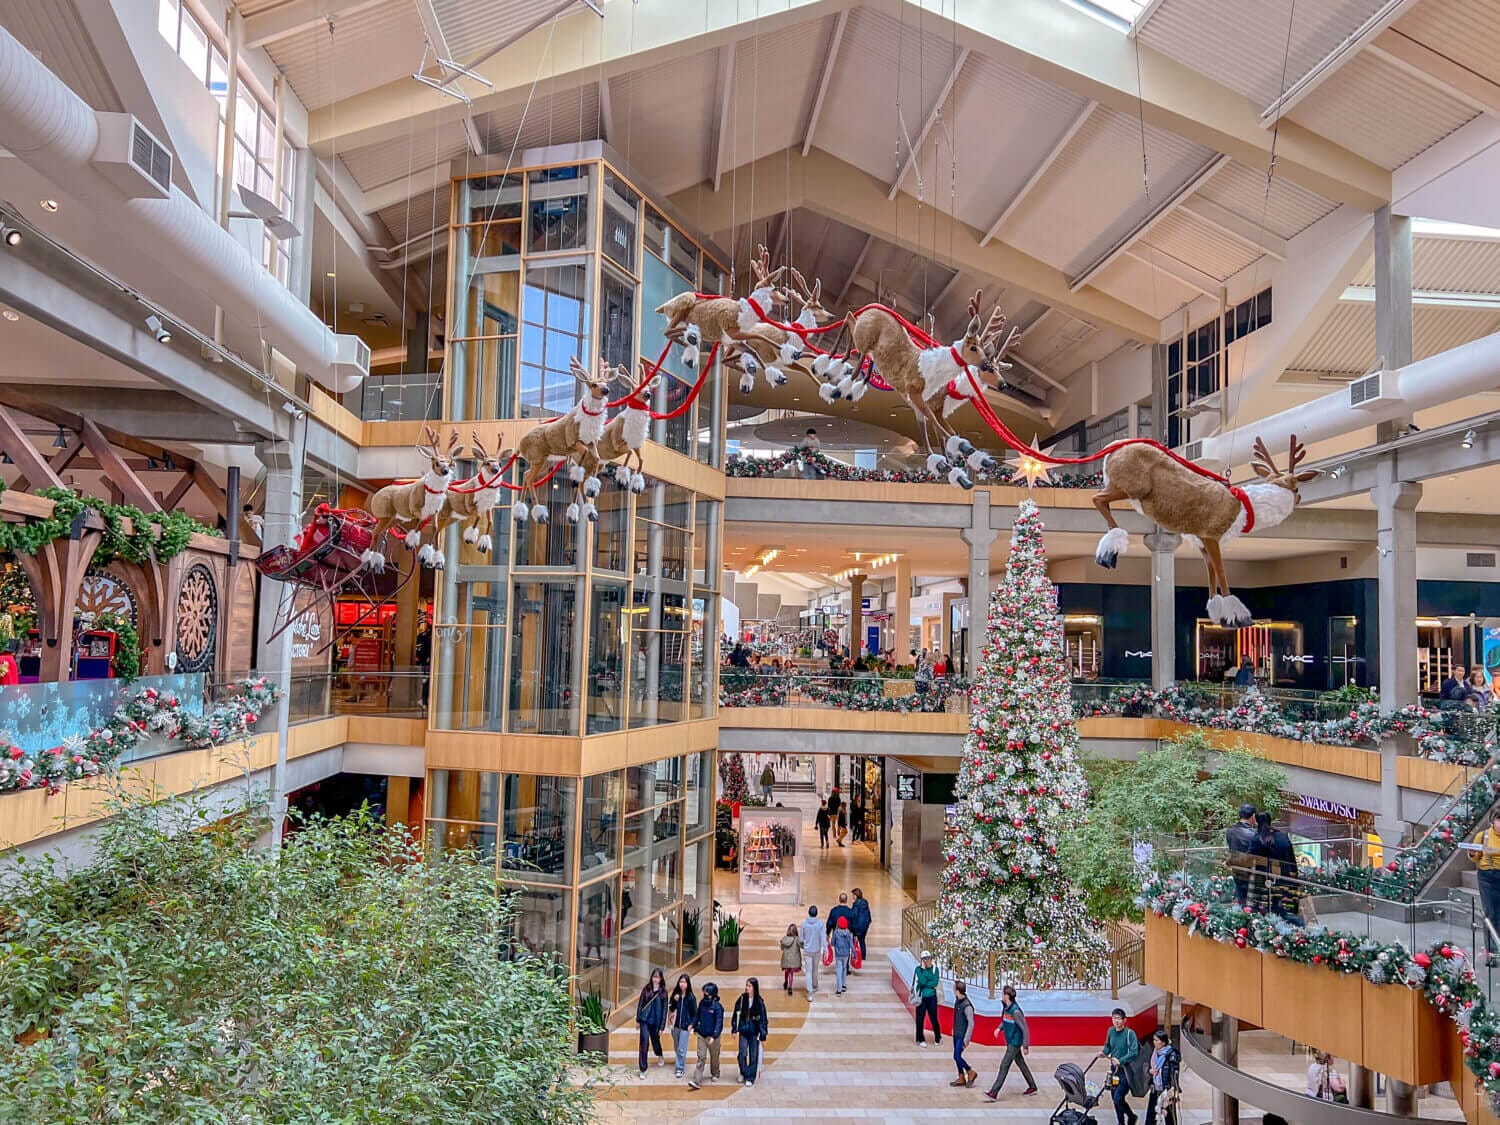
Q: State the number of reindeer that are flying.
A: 9